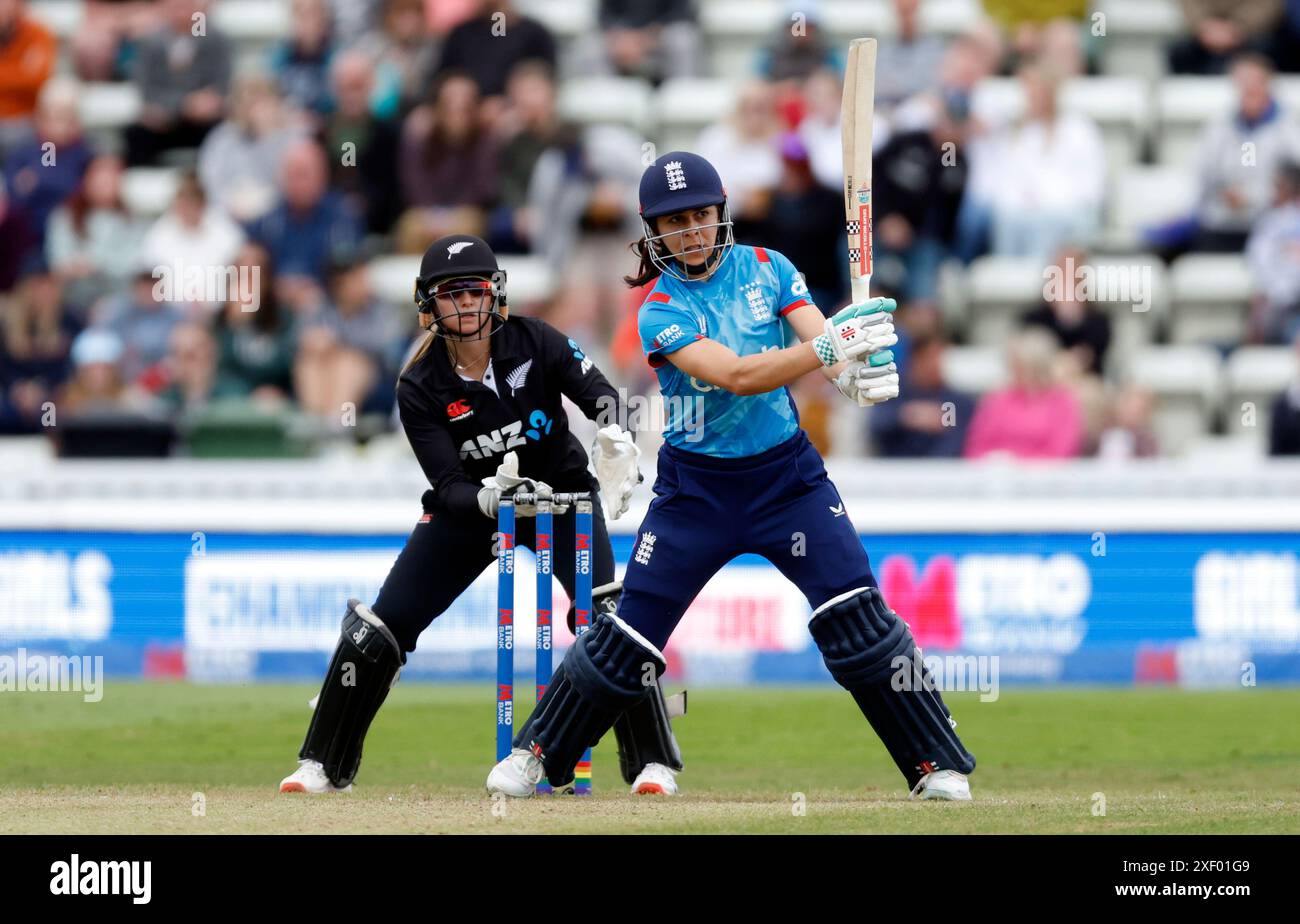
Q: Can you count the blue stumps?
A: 3